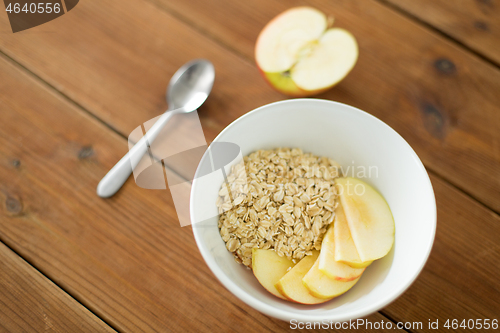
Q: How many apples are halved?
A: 1